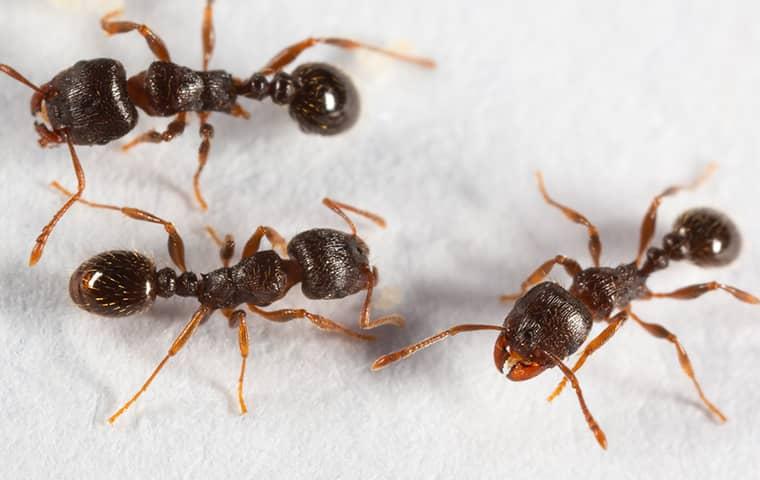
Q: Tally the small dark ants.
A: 3